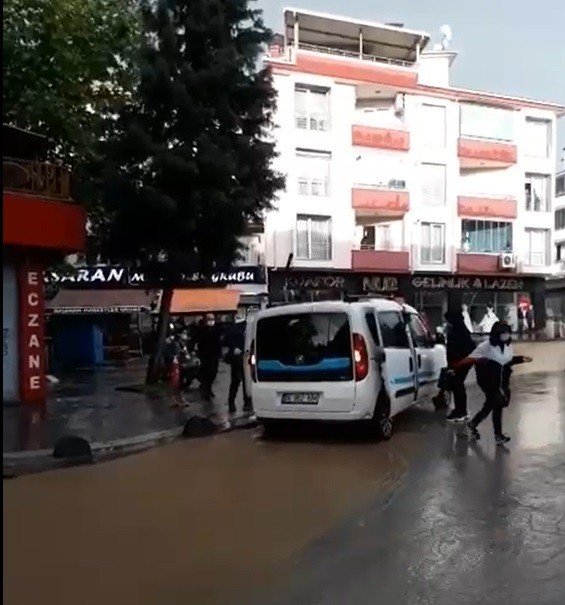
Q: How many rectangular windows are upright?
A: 9